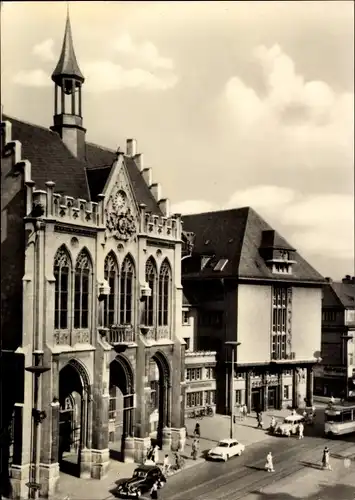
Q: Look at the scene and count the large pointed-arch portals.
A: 3